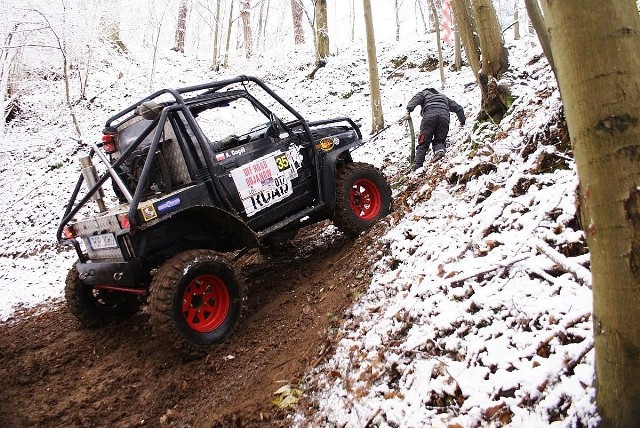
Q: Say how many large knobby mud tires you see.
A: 3